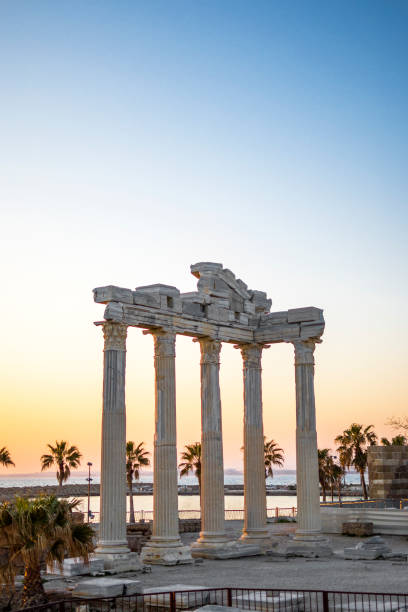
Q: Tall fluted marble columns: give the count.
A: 5